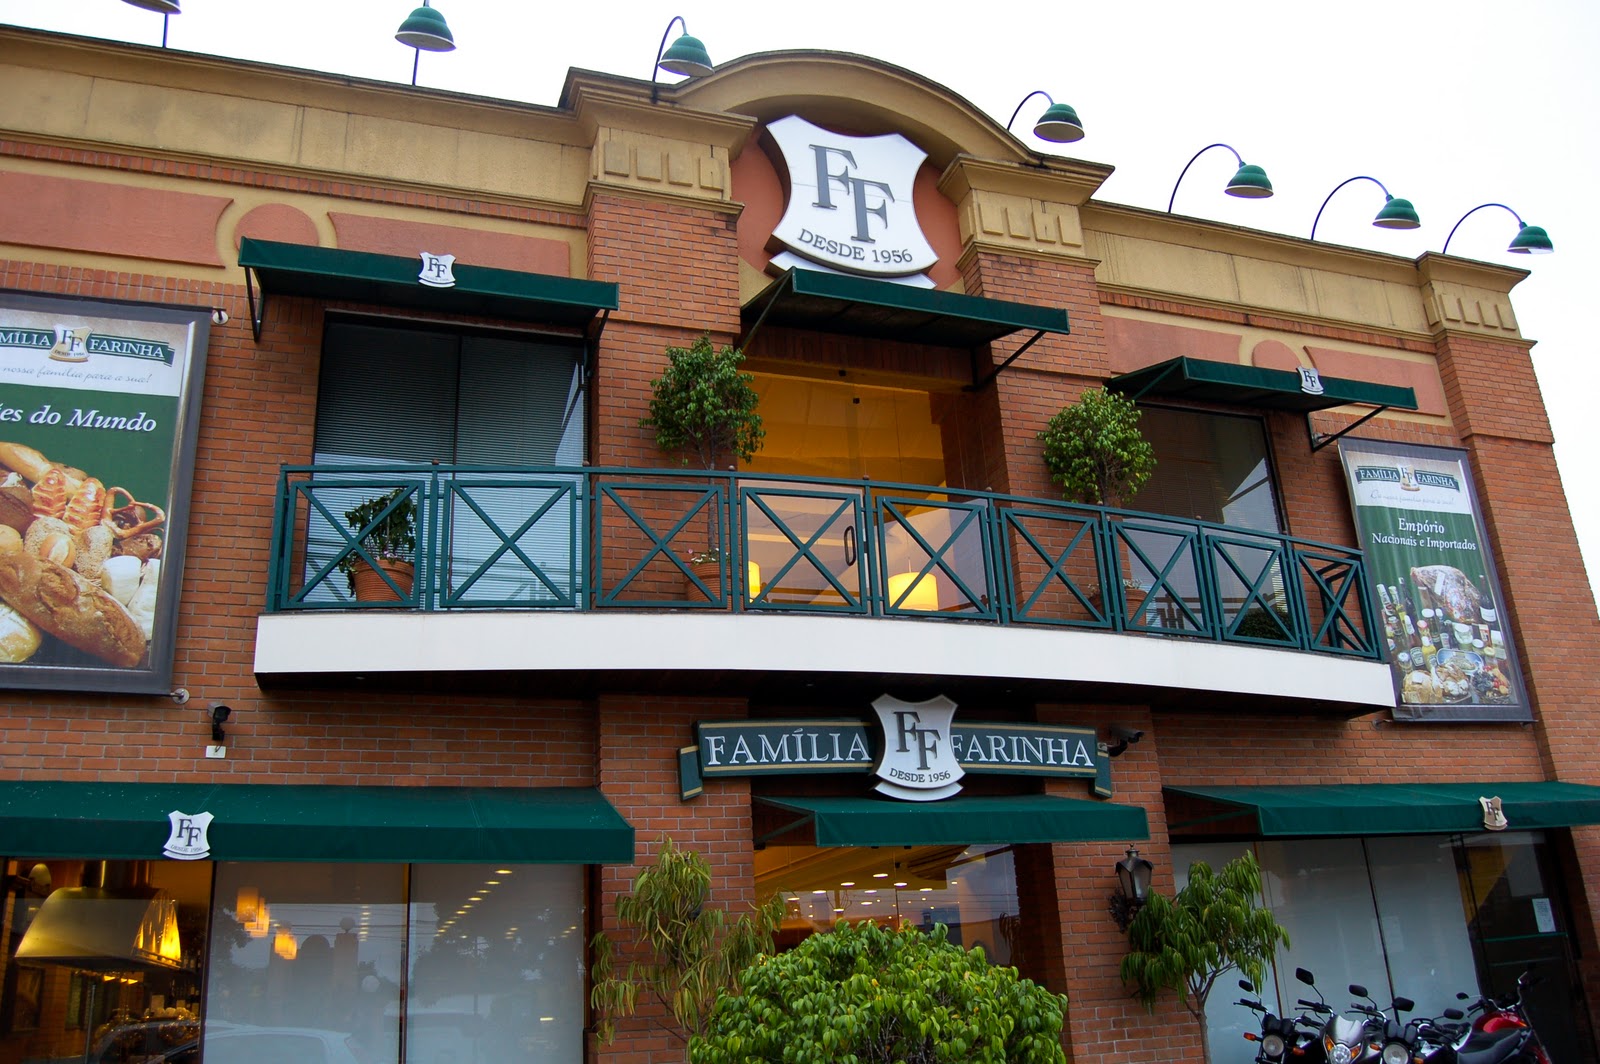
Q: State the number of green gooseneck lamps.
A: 7